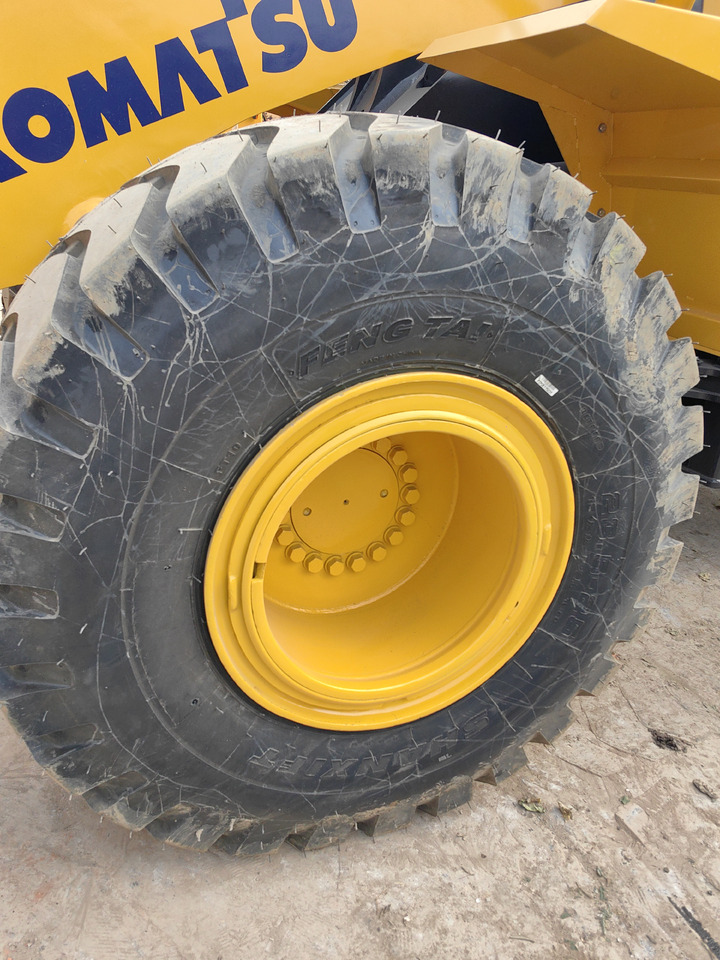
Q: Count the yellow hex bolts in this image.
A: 12